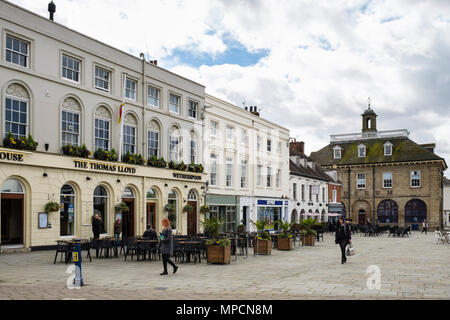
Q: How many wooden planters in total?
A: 4